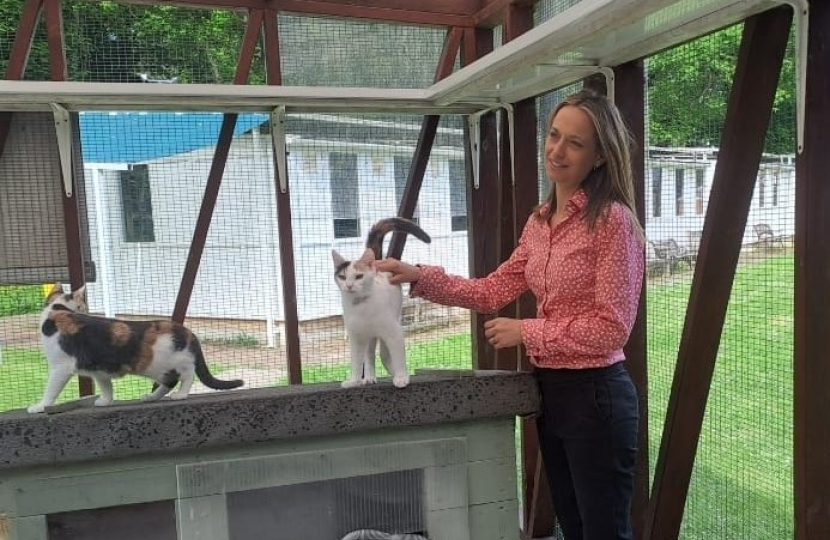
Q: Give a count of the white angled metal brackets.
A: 6